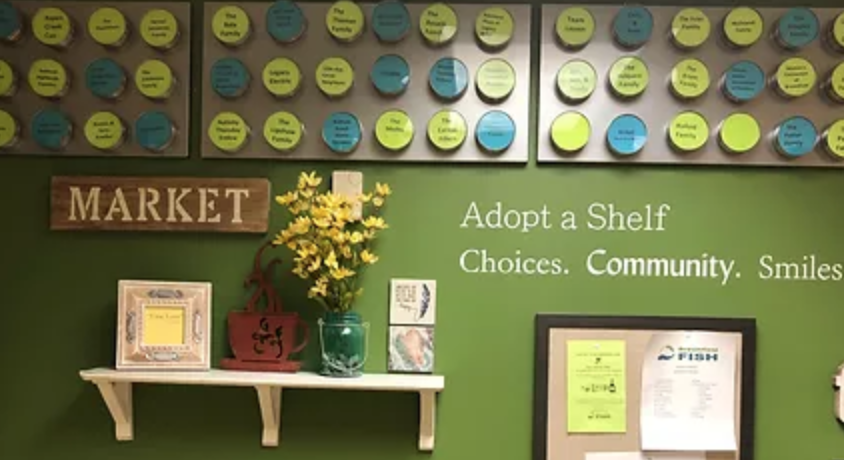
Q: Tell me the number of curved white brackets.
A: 3